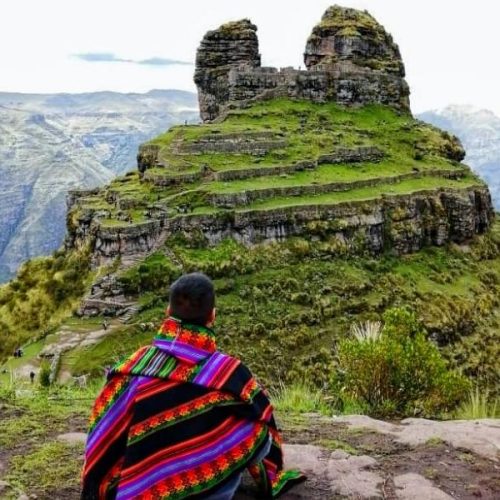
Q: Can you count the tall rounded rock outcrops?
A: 2